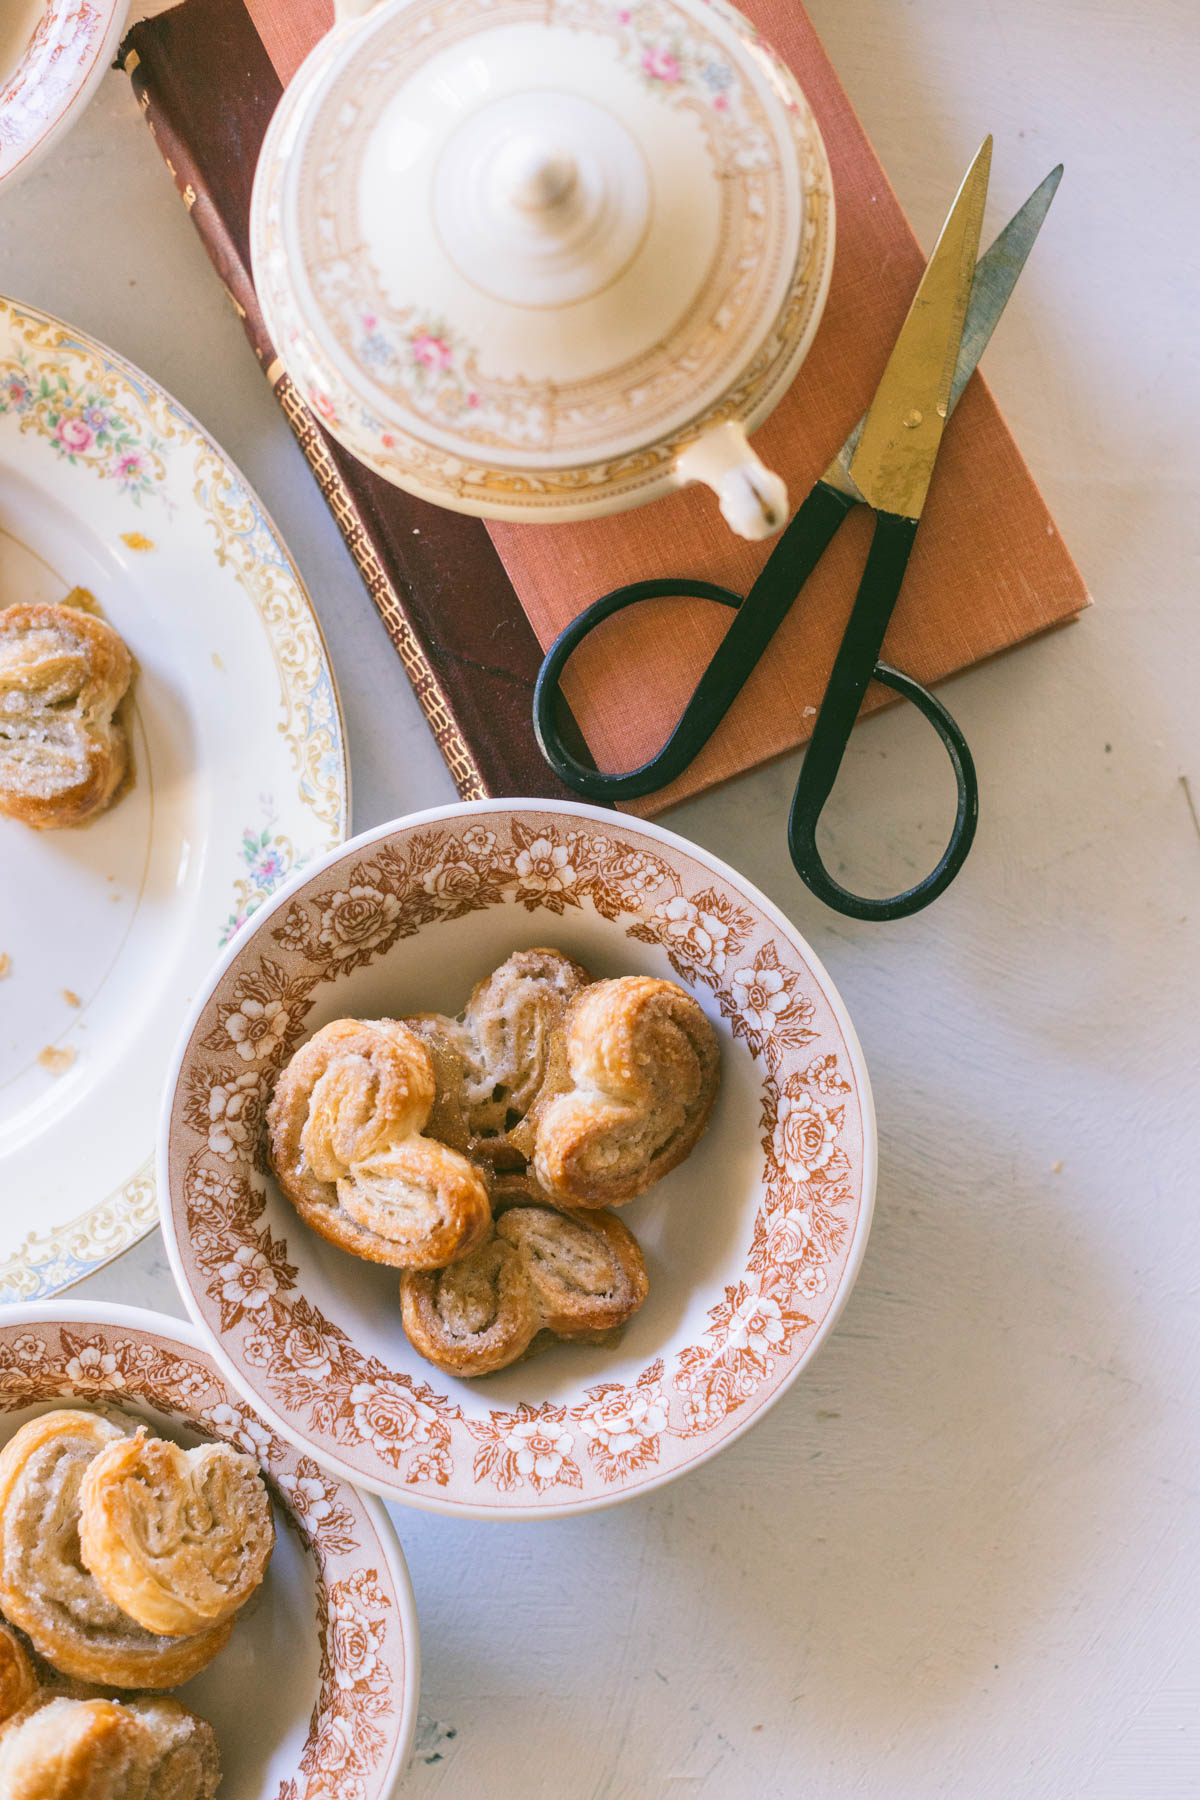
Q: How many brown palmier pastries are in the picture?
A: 9